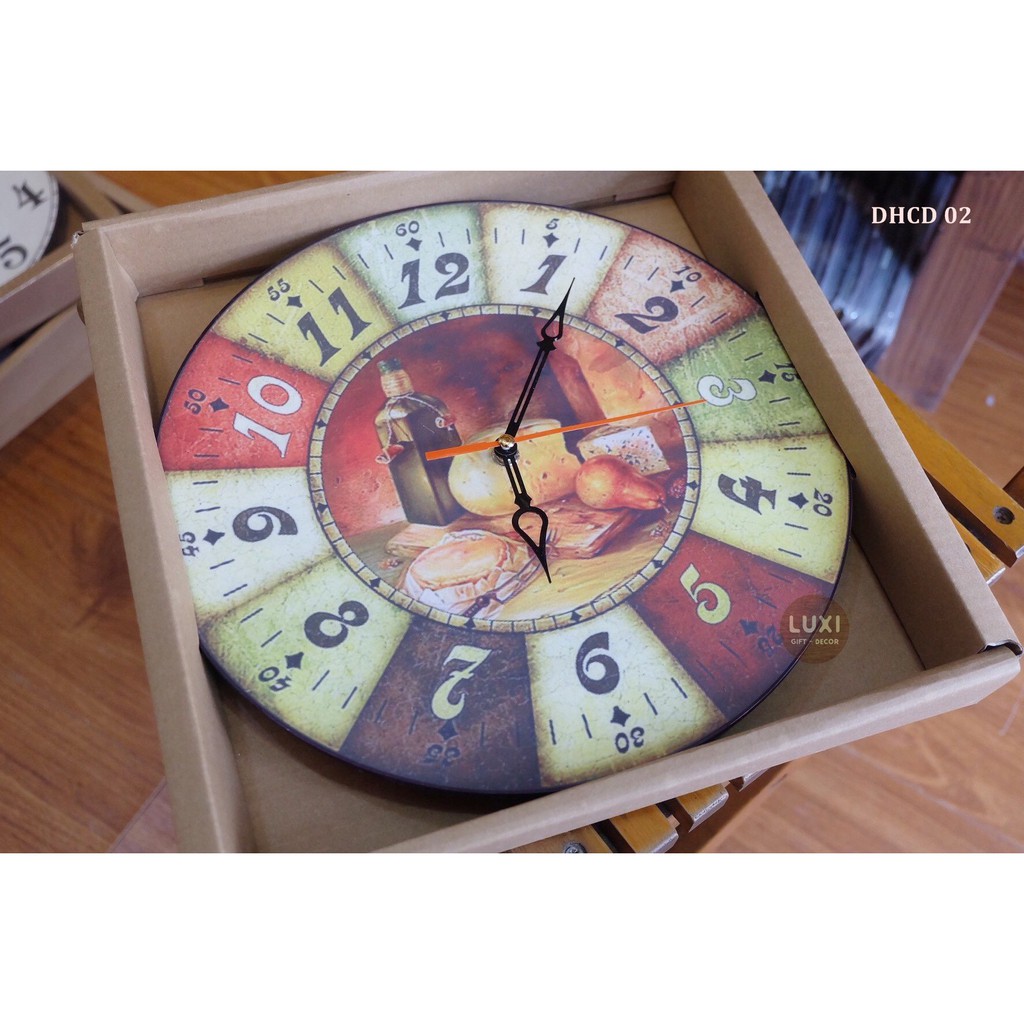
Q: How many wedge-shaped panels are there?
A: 12